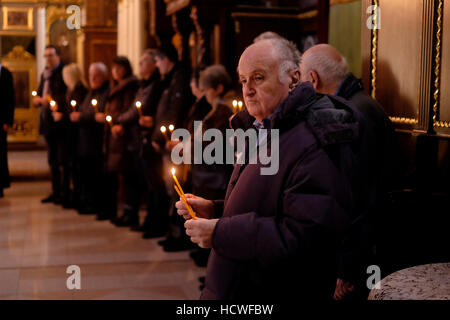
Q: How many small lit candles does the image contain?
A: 11